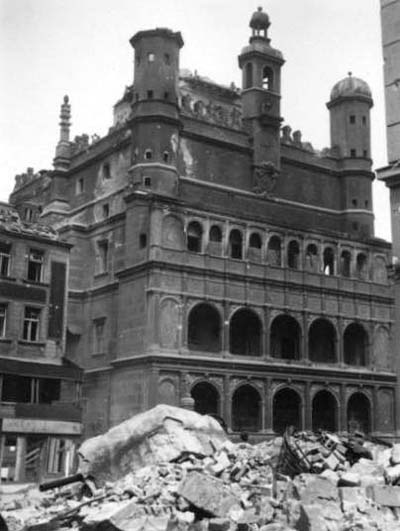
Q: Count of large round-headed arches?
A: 10